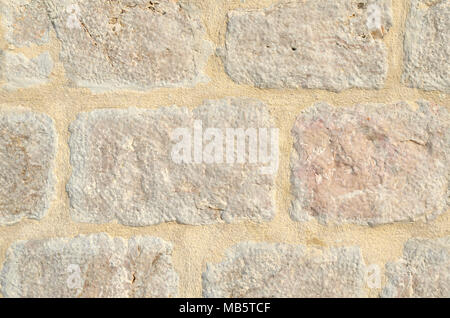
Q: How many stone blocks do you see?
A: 11